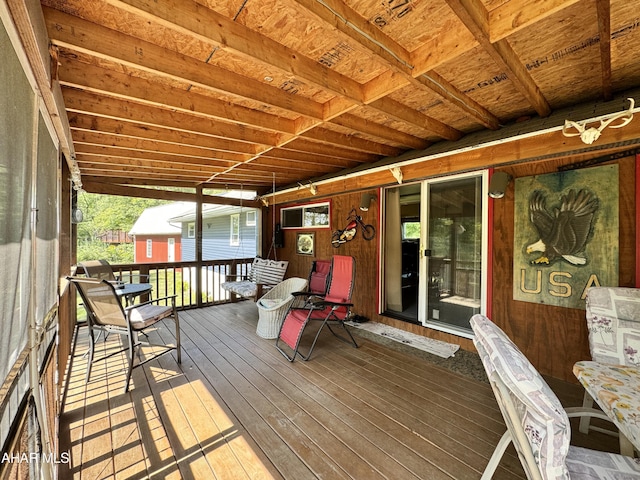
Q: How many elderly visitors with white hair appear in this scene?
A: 0